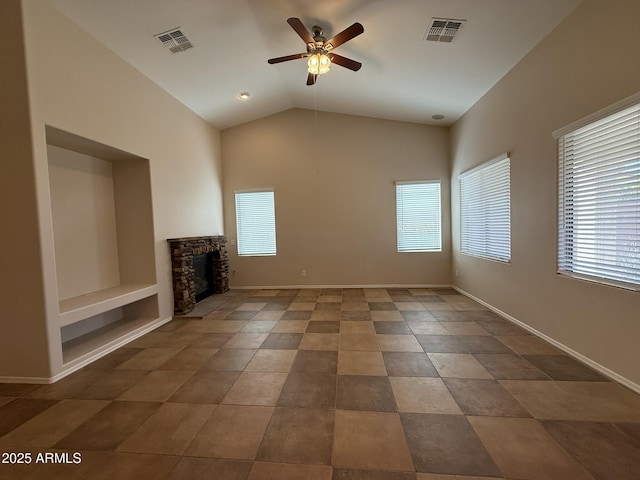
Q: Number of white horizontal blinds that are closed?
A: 4